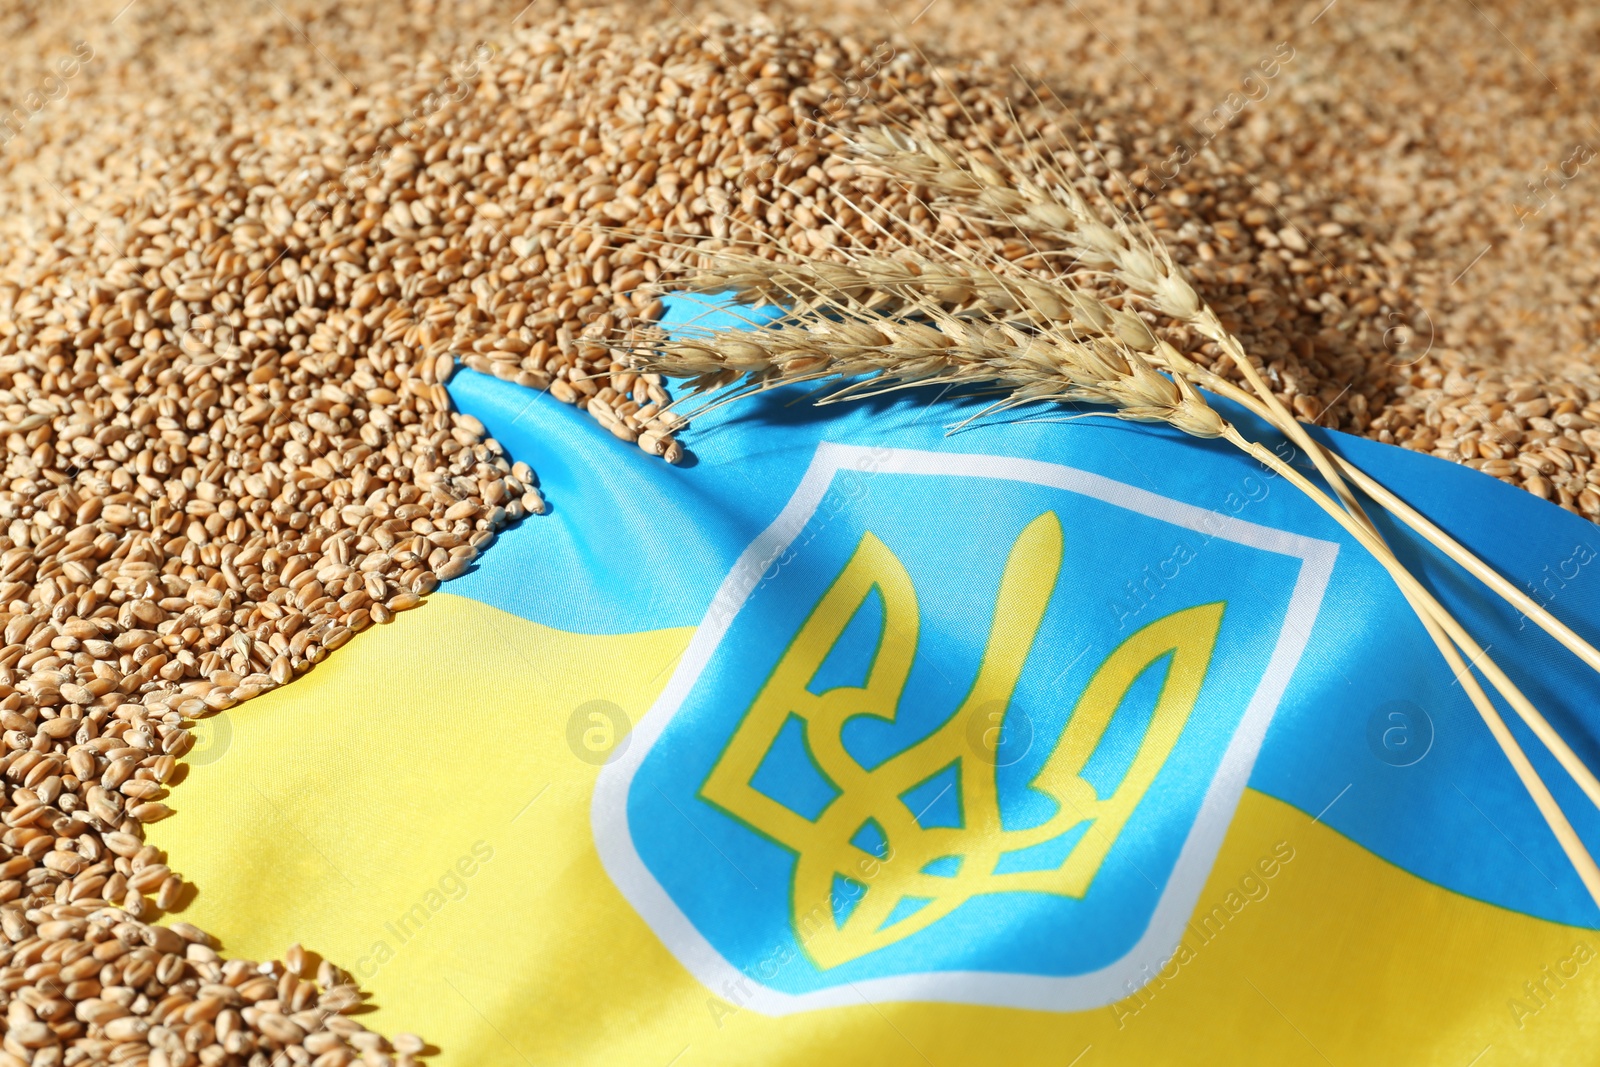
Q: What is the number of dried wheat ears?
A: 3